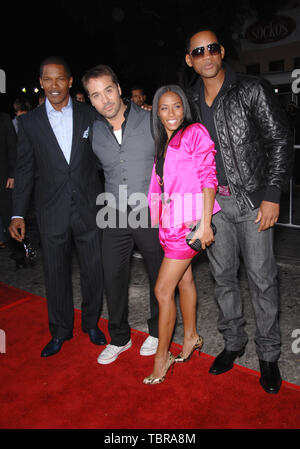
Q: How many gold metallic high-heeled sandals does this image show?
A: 2